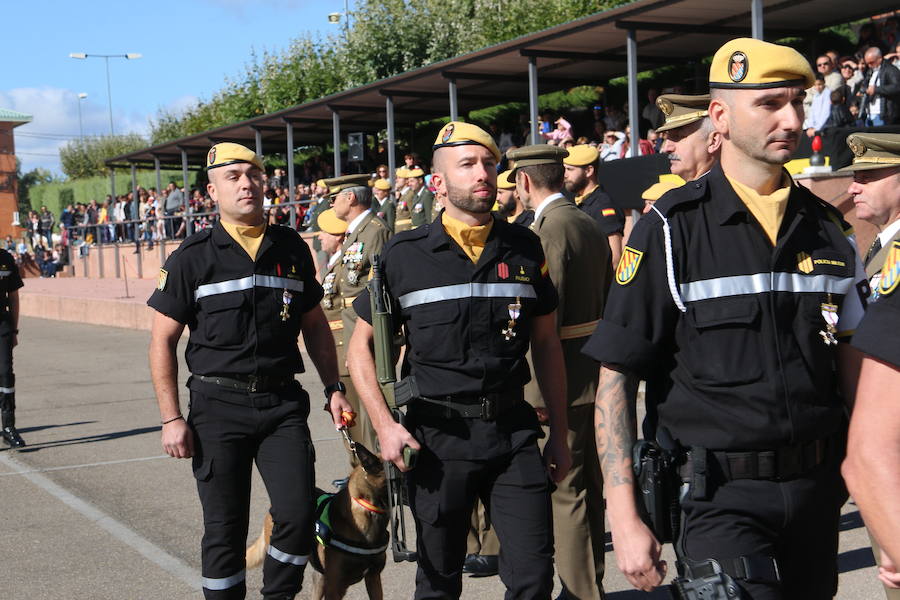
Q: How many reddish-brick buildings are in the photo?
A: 1